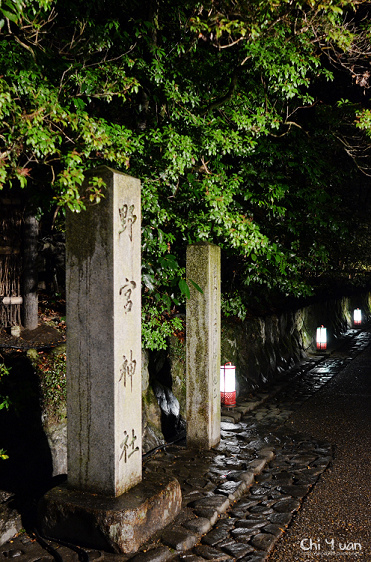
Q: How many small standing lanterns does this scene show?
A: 3